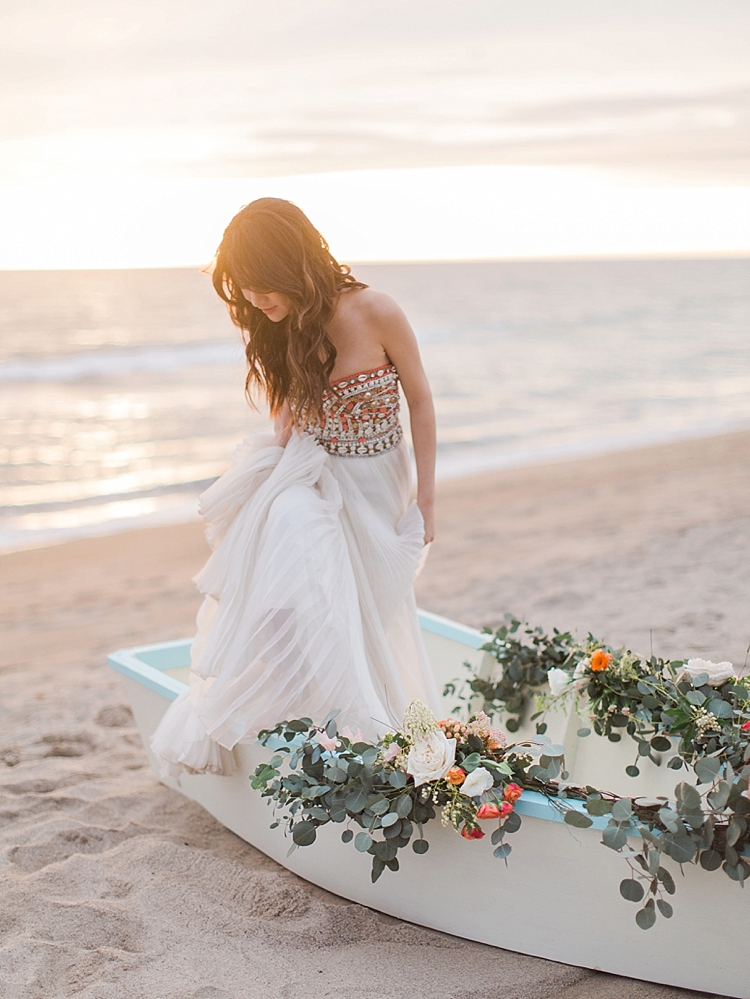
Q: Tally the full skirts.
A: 1